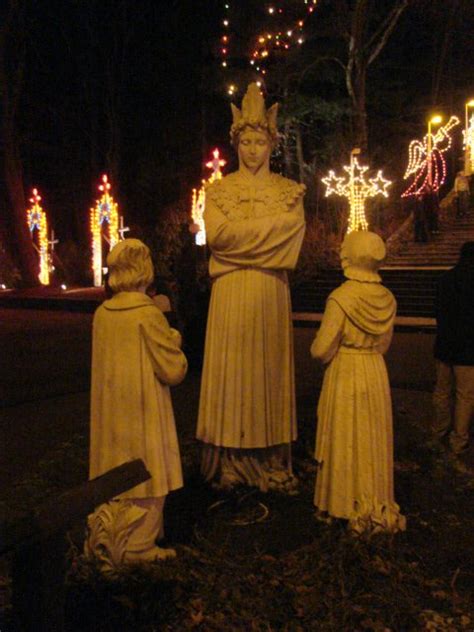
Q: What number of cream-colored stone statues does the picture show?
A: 3